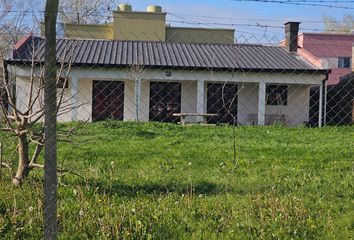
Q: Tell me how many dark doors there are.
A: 3